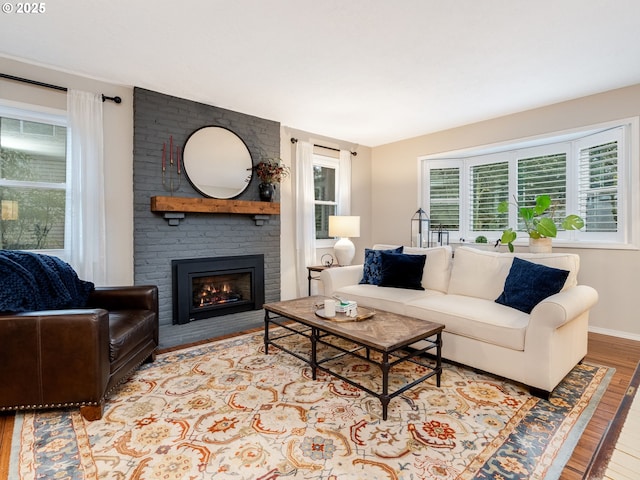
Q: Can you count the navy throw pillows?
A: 3